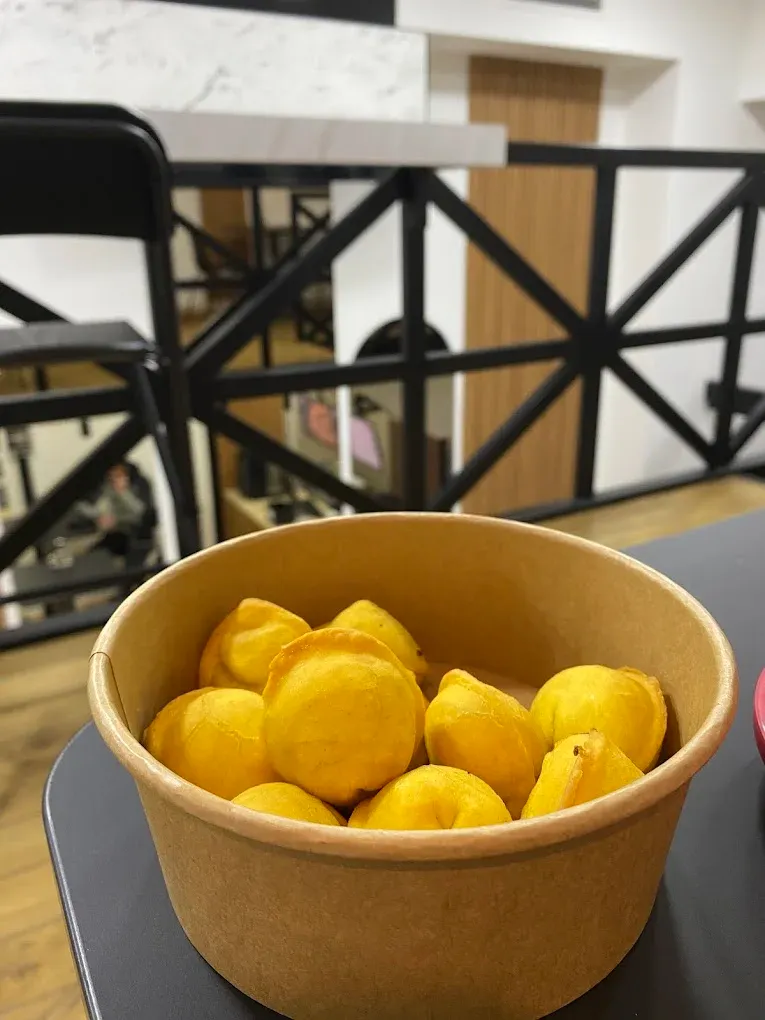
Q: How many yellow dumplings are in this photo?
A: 9